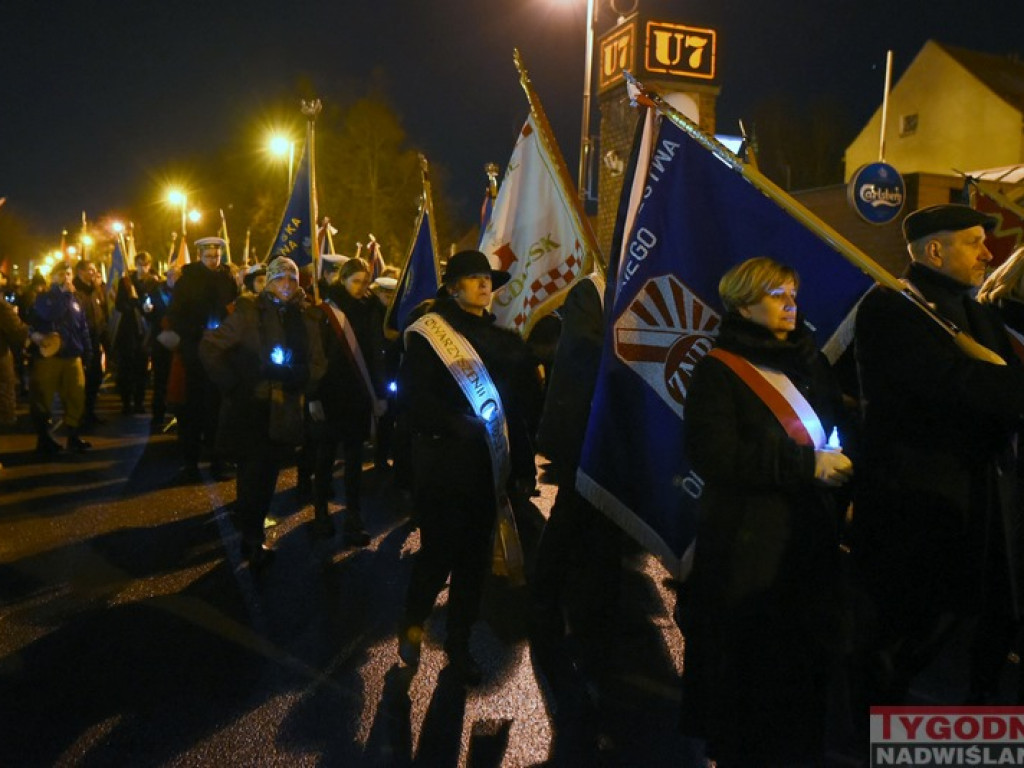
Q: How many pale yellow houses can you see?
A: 1